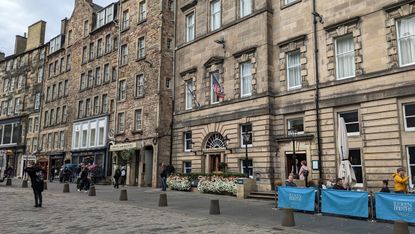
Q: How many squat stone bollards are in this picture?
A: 10